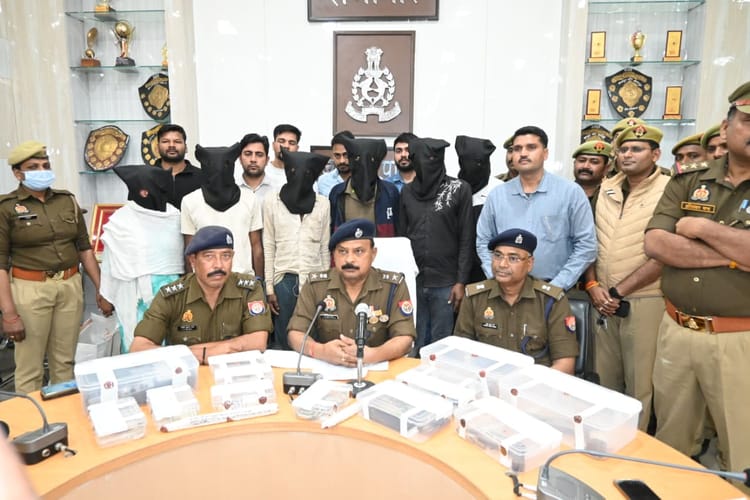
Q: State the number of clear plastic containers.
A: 12